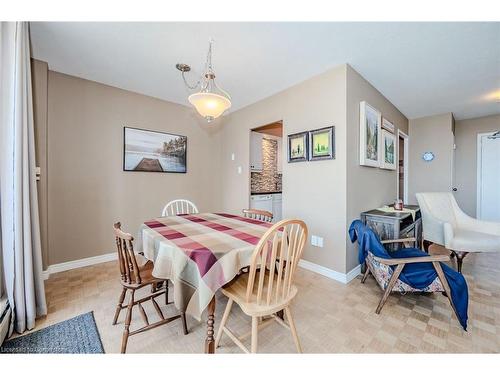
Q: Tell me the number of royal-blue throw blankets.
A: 1